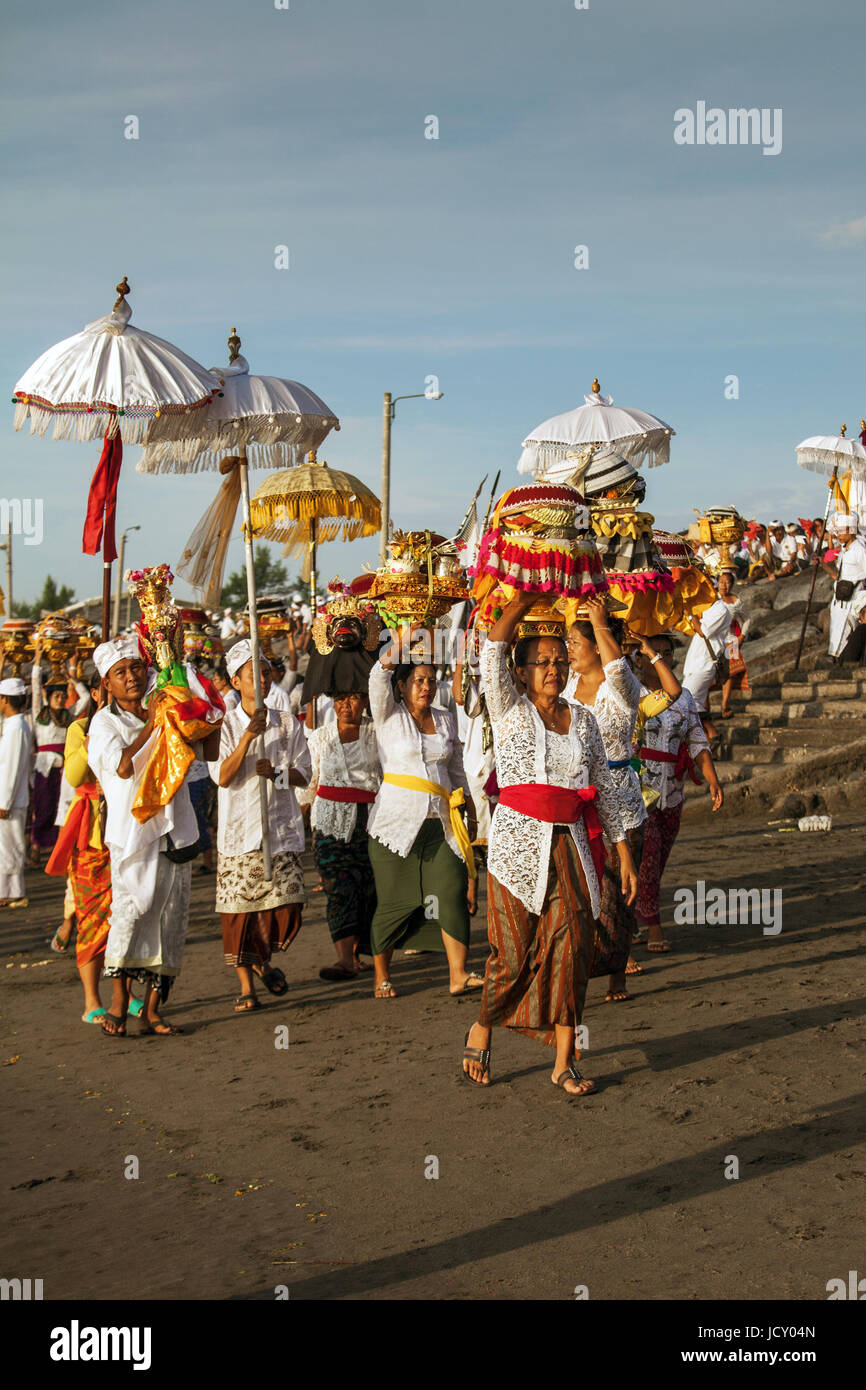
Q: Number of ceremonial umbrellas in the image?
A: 5